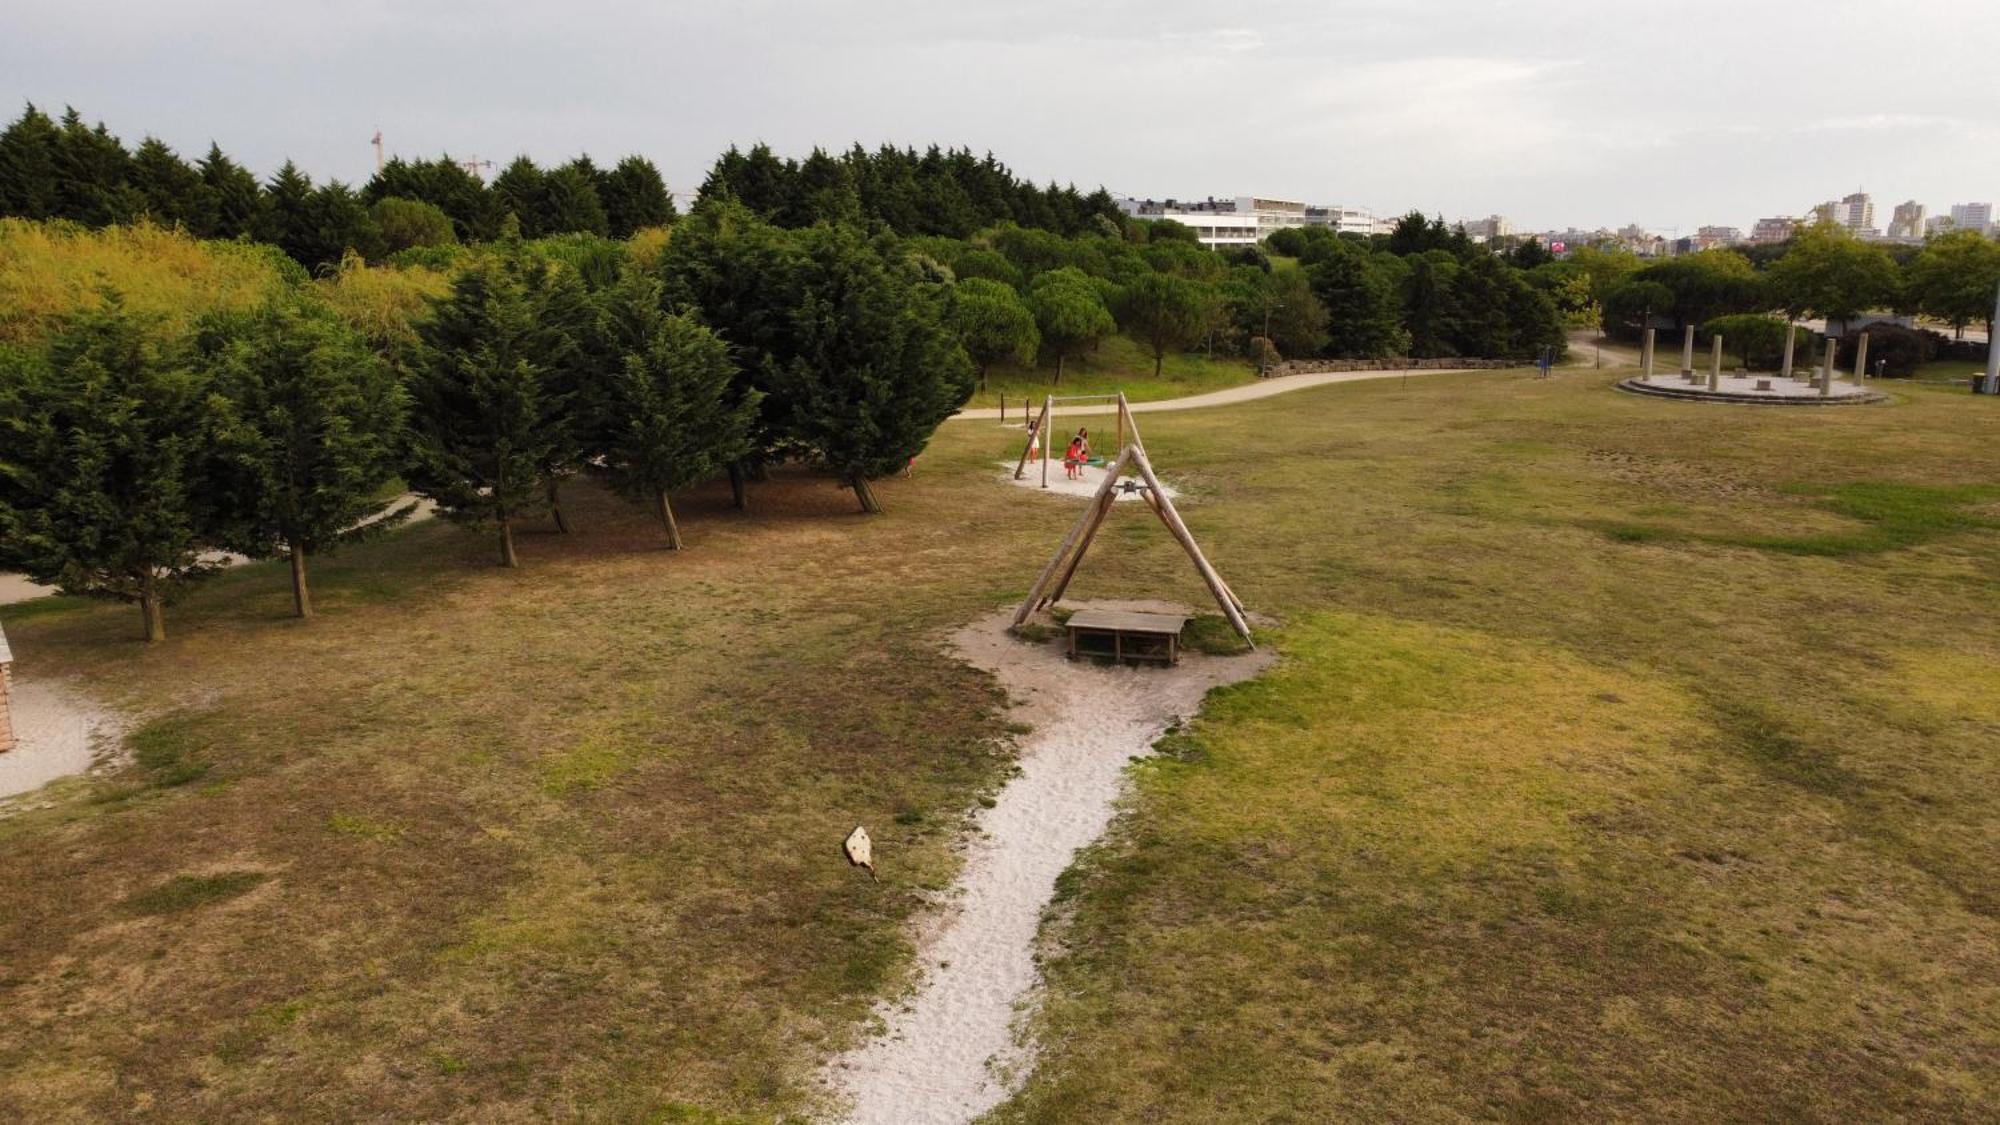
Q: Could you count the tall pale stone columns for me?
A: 6